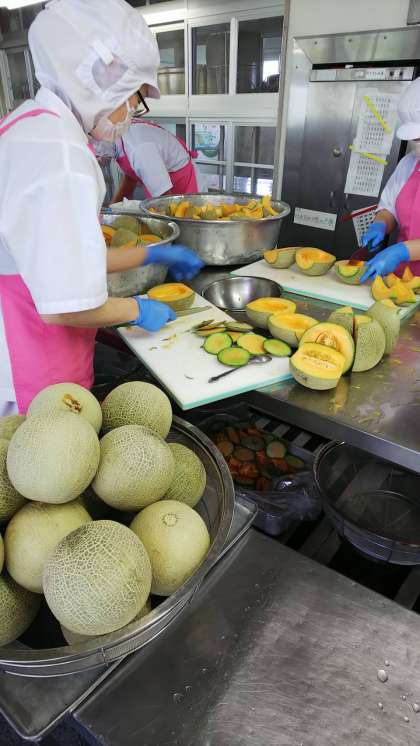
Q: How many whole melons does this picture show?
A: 13